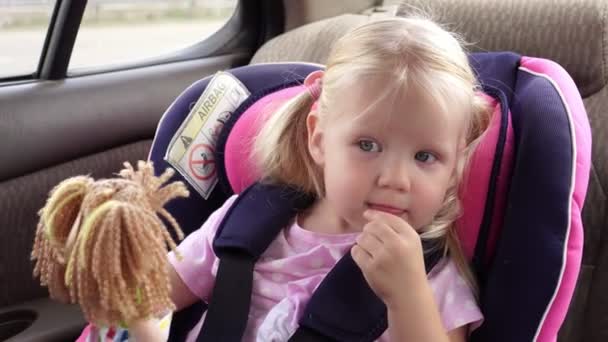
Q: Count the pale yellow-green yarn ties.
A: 2